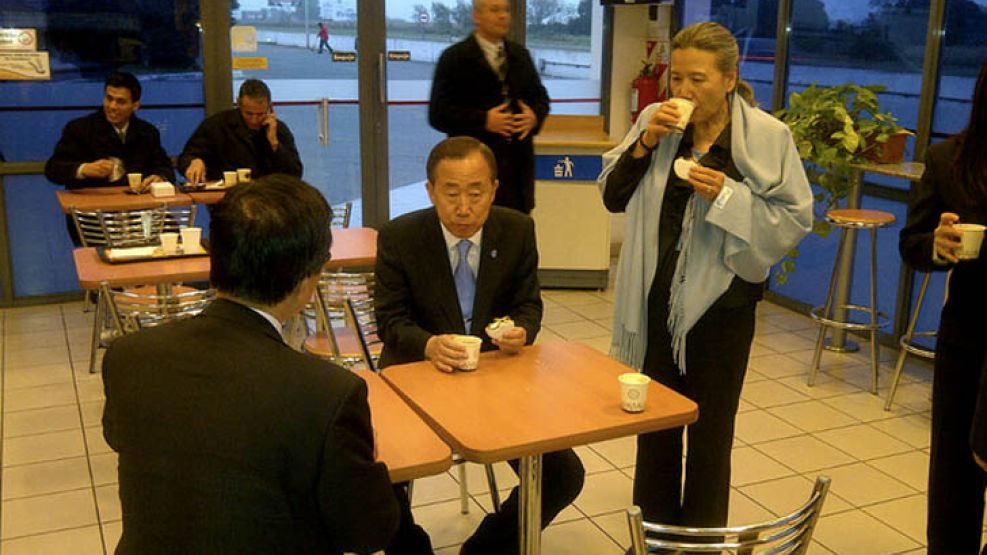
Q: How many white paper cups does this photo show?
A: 9